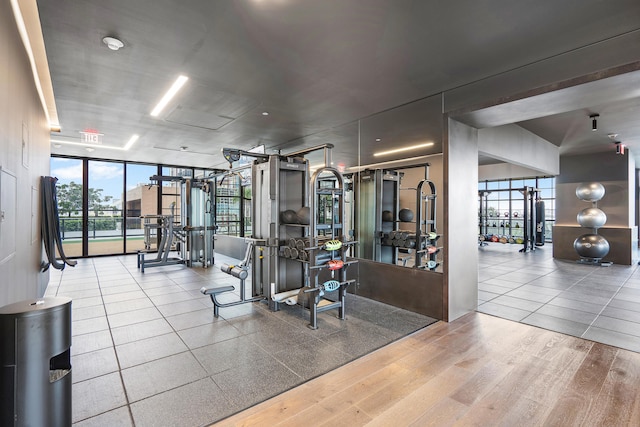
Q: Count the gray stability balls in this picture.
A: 3